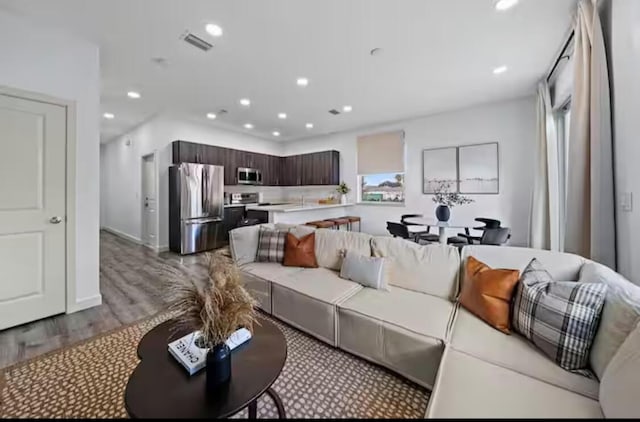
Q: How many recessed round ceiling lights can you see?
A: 13